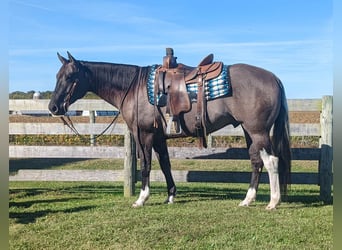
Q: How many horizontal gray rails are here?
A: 4